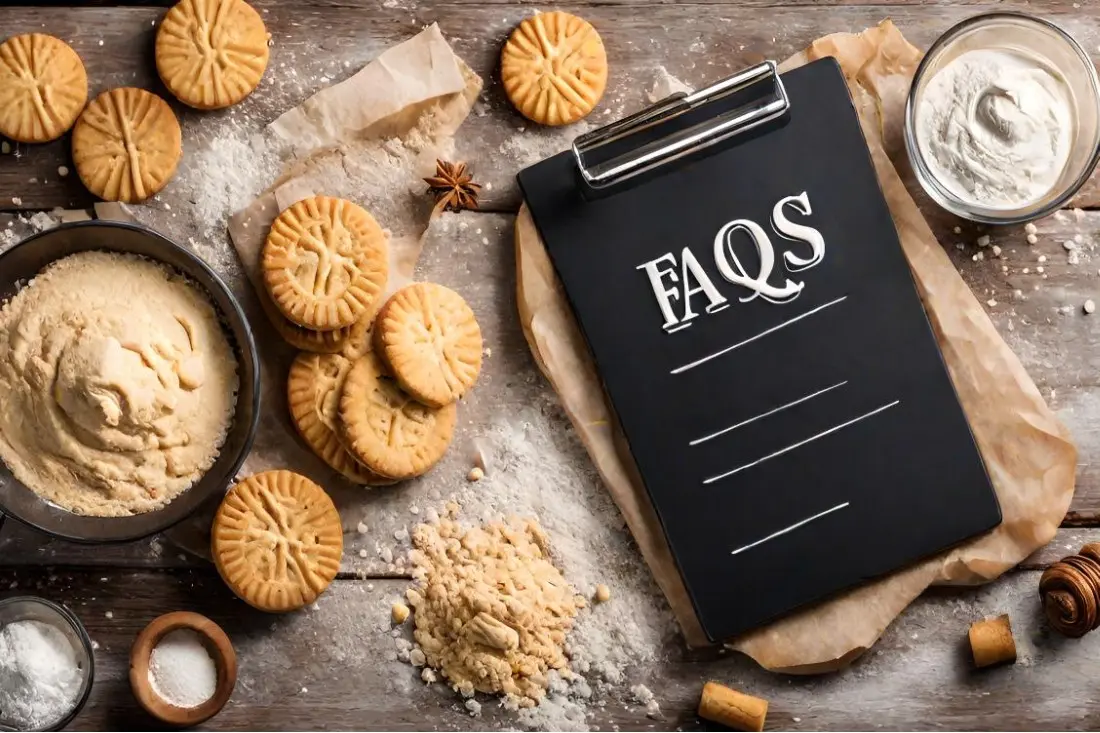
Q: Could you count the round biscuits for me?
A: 10